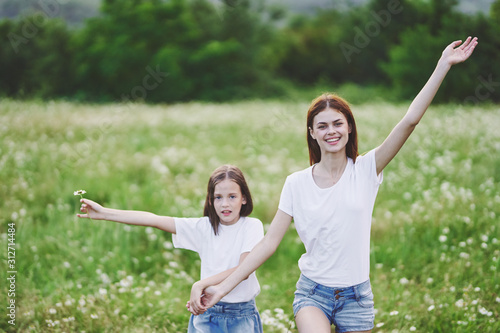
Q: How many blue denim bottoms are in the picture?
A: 2